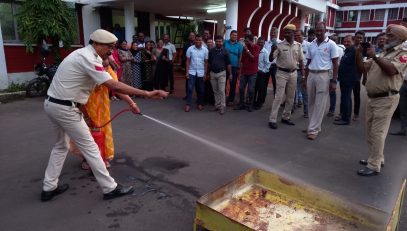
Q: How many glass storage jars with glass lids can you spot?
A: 0